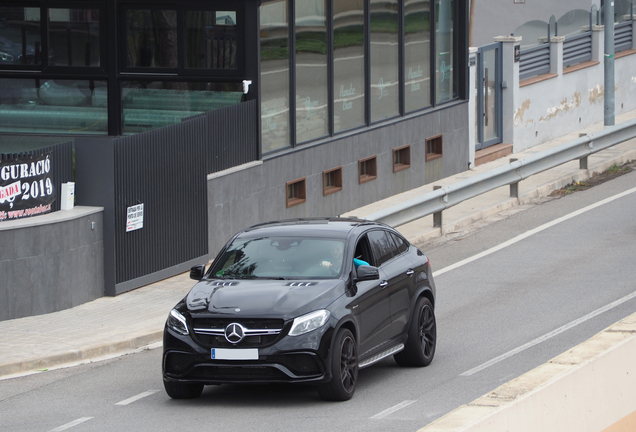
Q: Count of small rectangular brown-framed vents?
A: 5